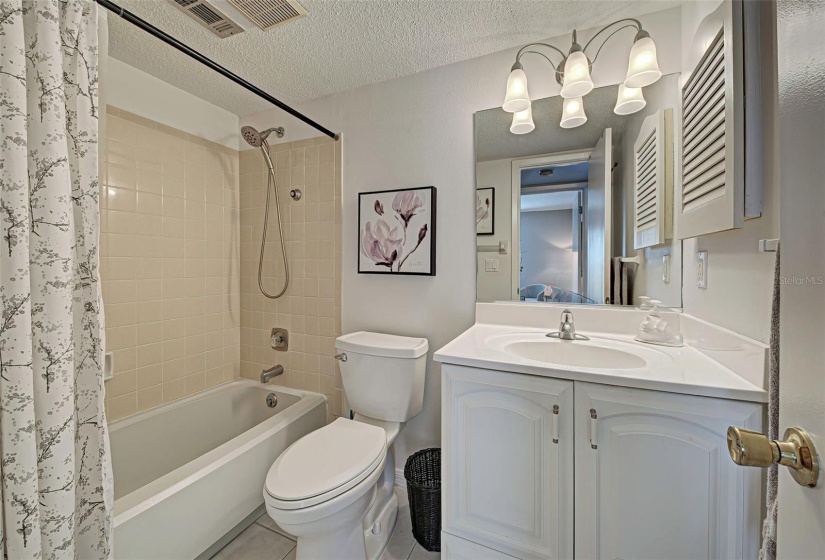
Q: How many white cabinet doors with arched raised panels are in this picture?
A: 2